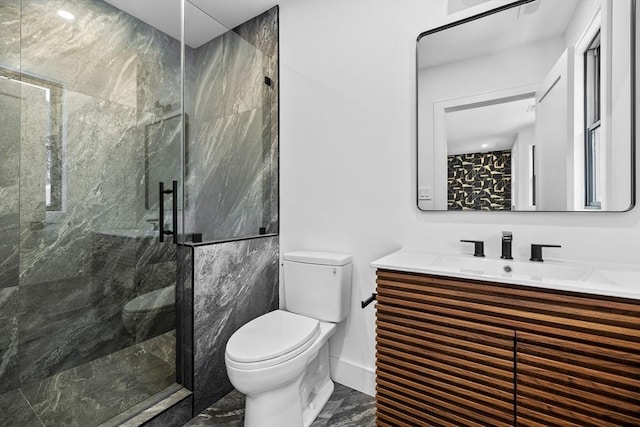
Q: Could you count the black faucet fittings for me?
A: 3